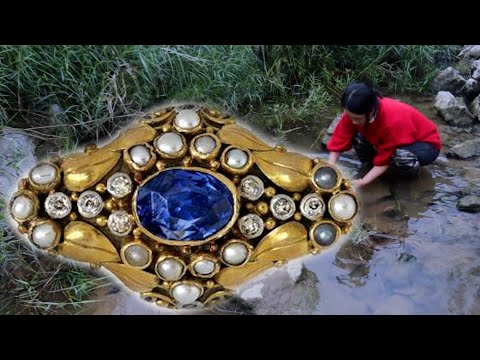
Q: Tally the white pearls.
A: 14